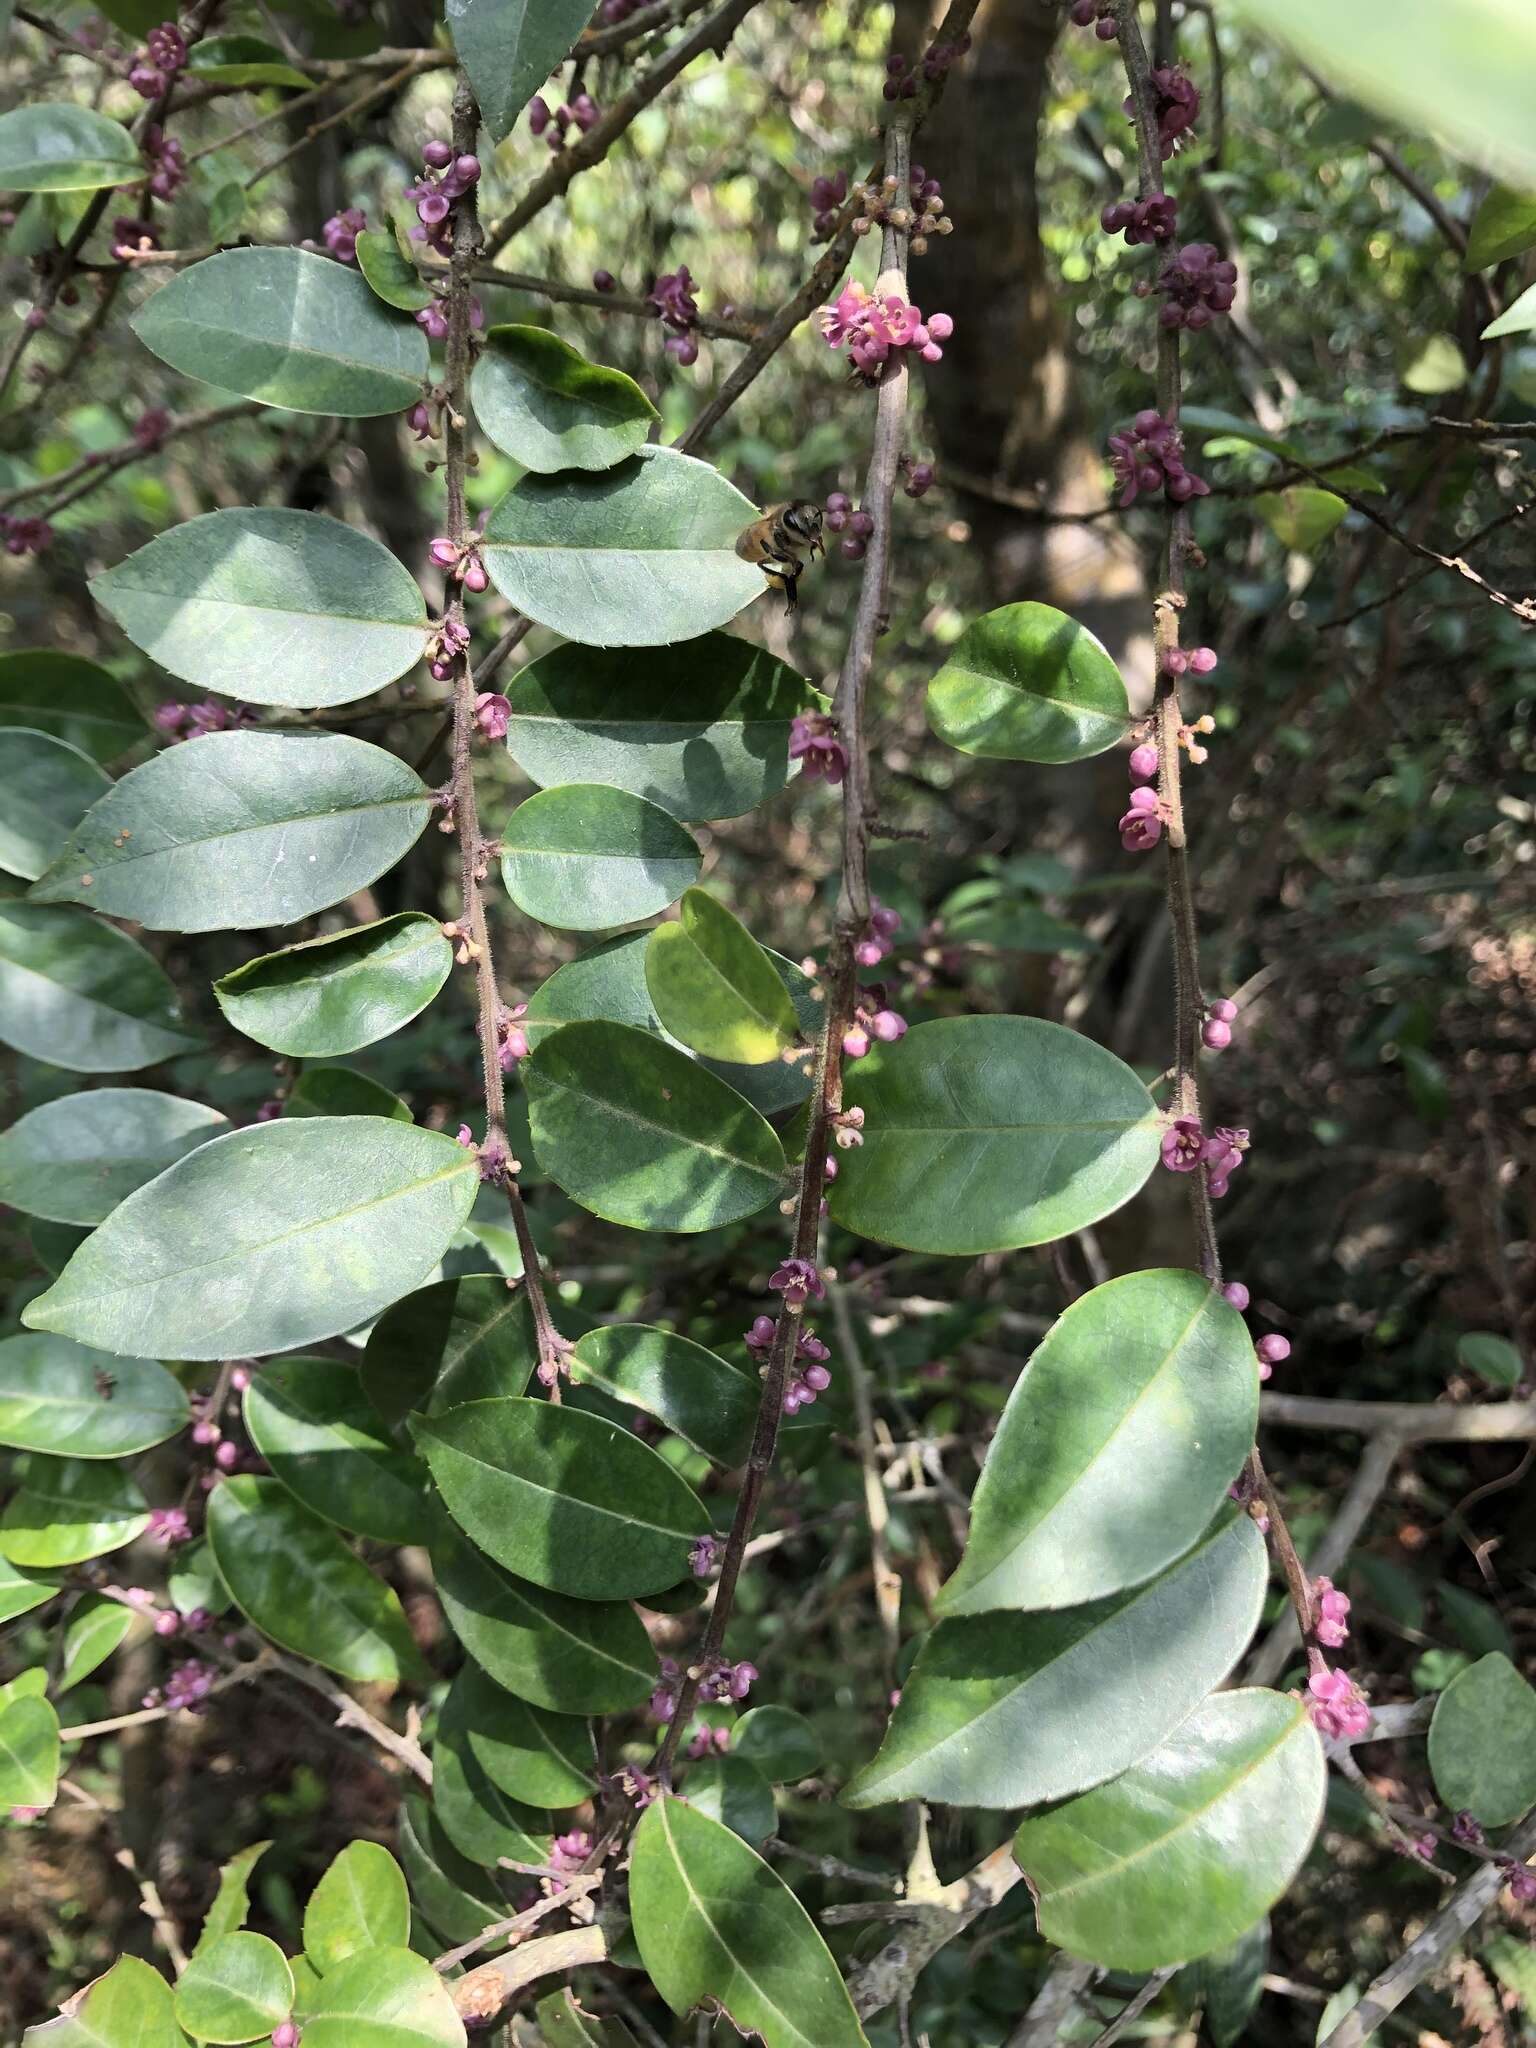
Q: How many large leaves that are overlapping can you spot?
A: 3